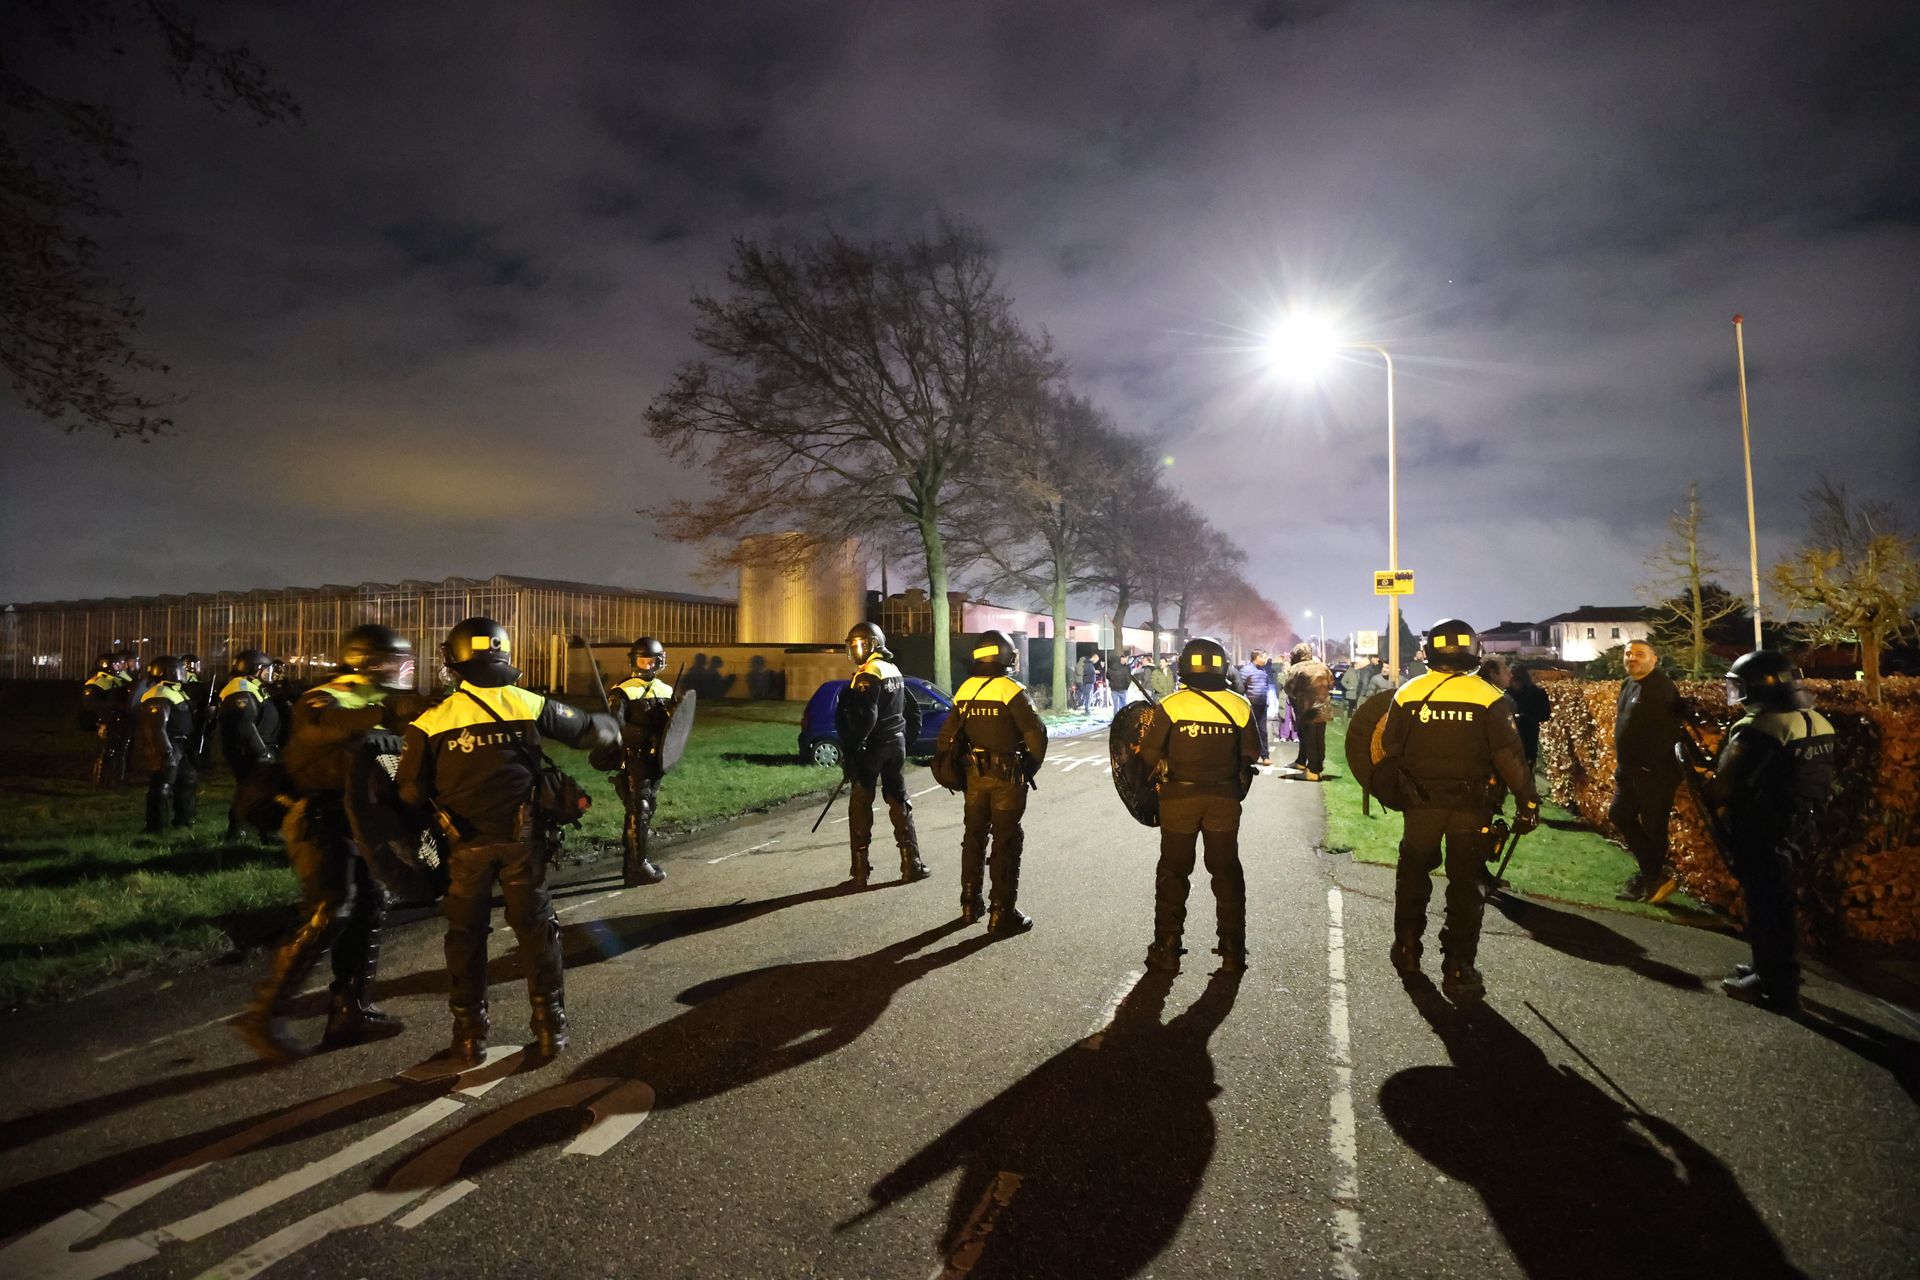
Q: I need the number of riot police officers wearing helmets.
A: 14